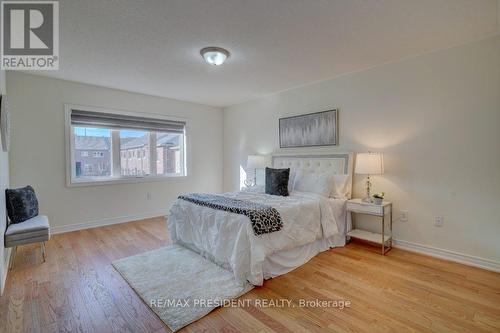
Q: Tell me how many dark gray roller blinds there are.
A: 1